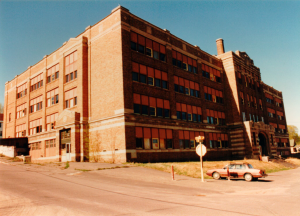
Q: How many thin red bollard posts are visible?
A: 2